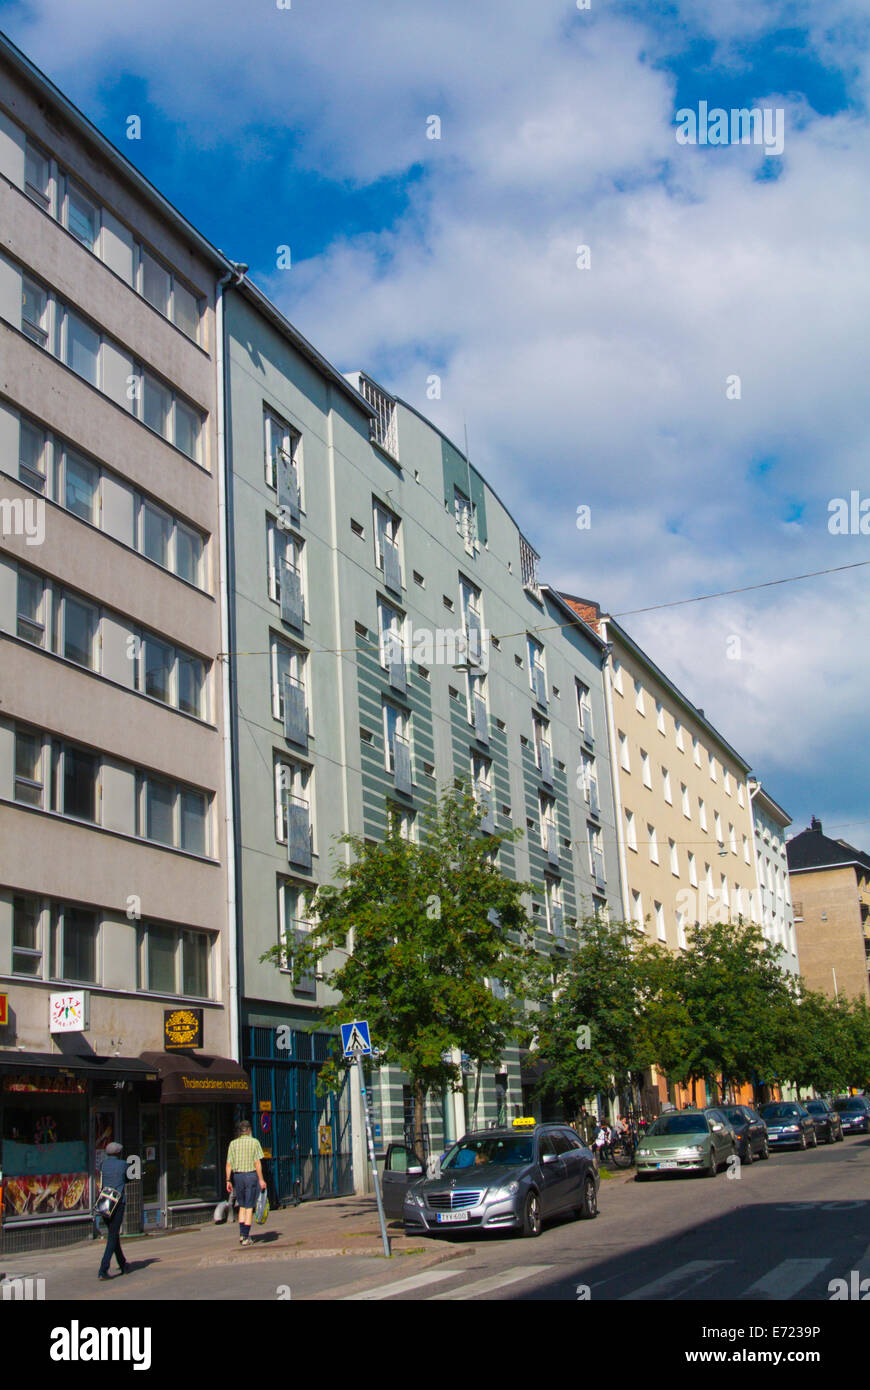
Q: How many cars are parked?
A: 6